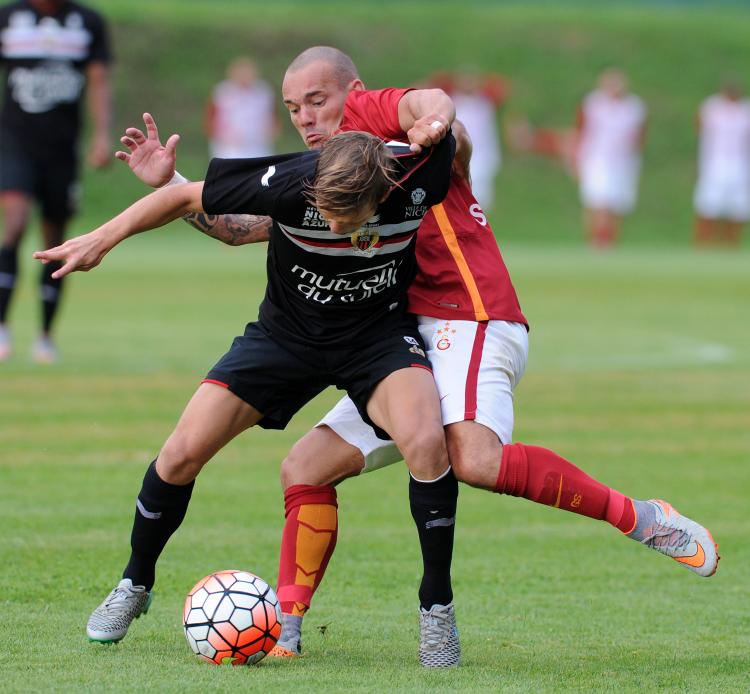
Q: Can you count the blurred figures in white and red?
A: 4